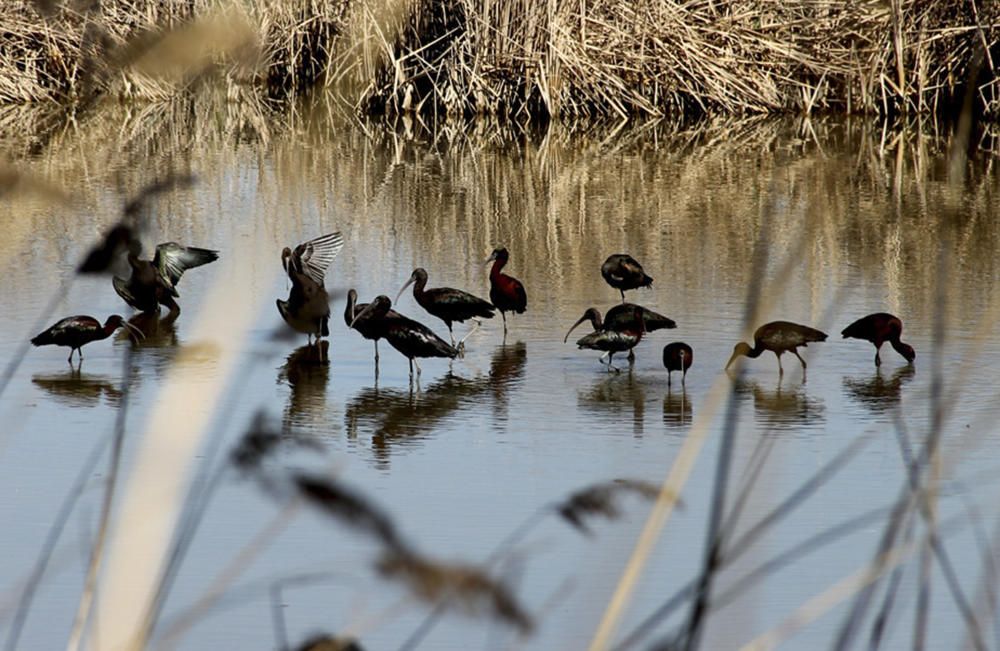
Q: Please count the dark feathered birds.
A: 13